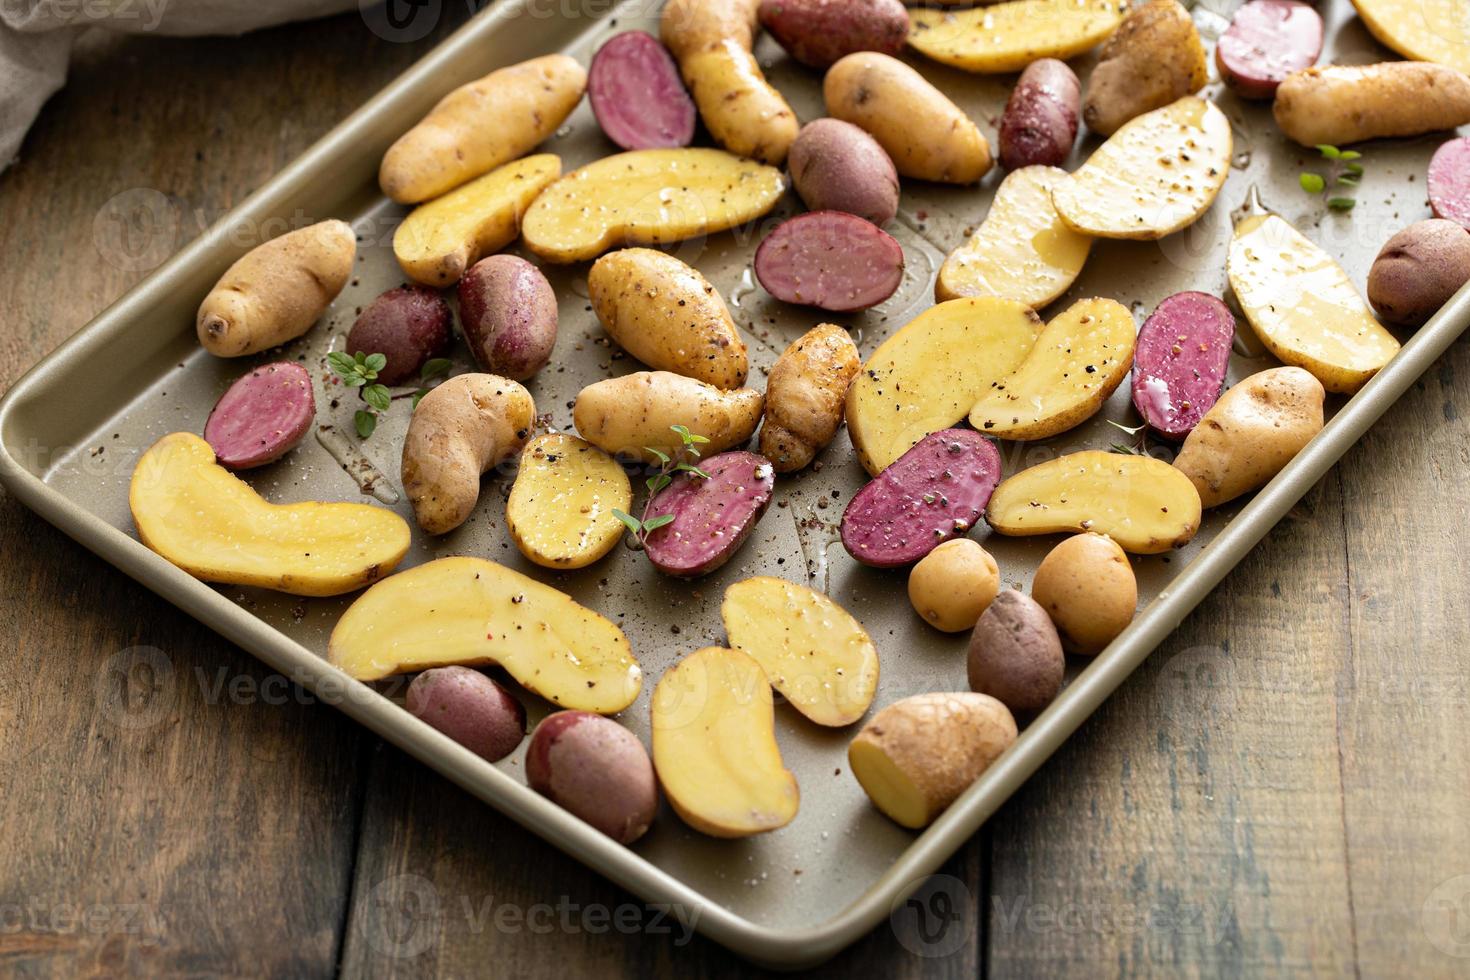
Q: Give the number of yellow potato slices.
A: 15